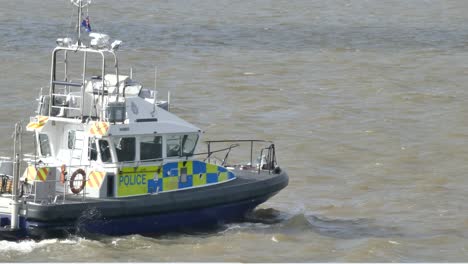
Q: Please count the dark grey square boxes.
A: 1